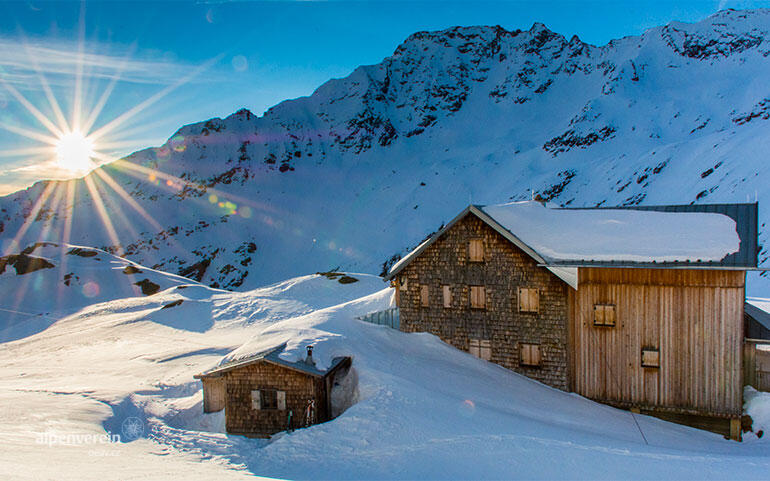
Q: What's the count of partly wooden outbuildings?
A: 1